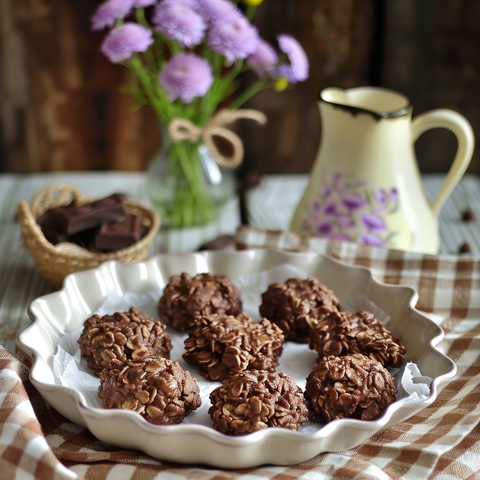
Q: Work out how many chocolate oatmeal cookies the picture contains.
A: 8